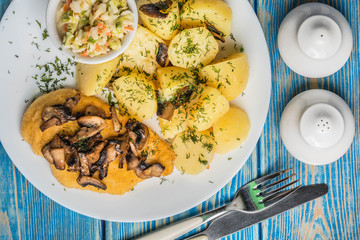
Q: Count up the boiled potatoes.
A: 12